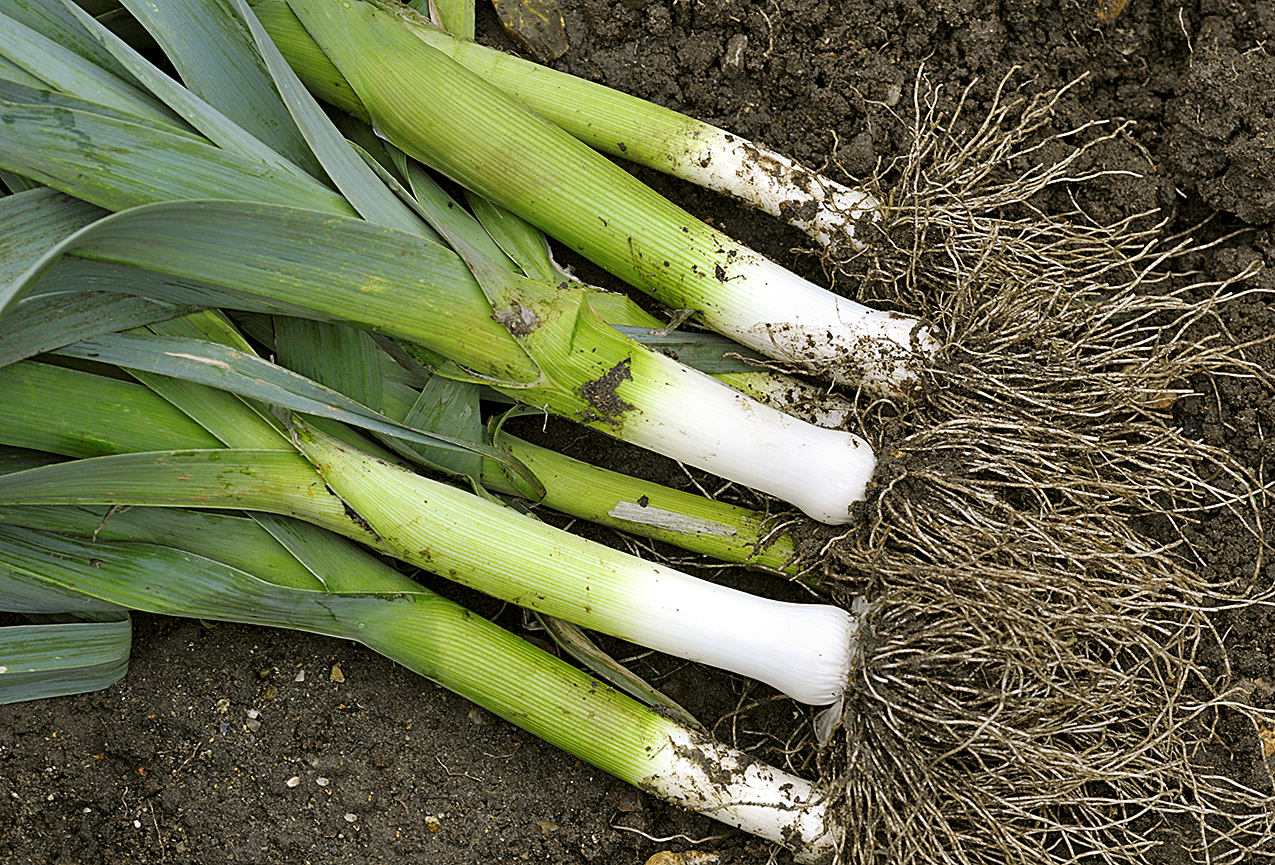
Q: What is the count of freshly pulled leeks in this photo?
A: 7